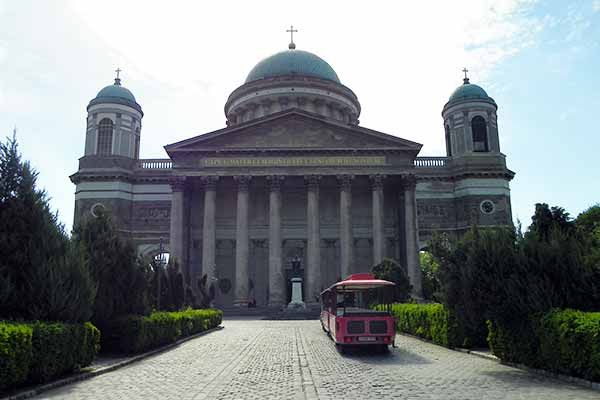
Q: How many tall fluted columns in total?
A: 8